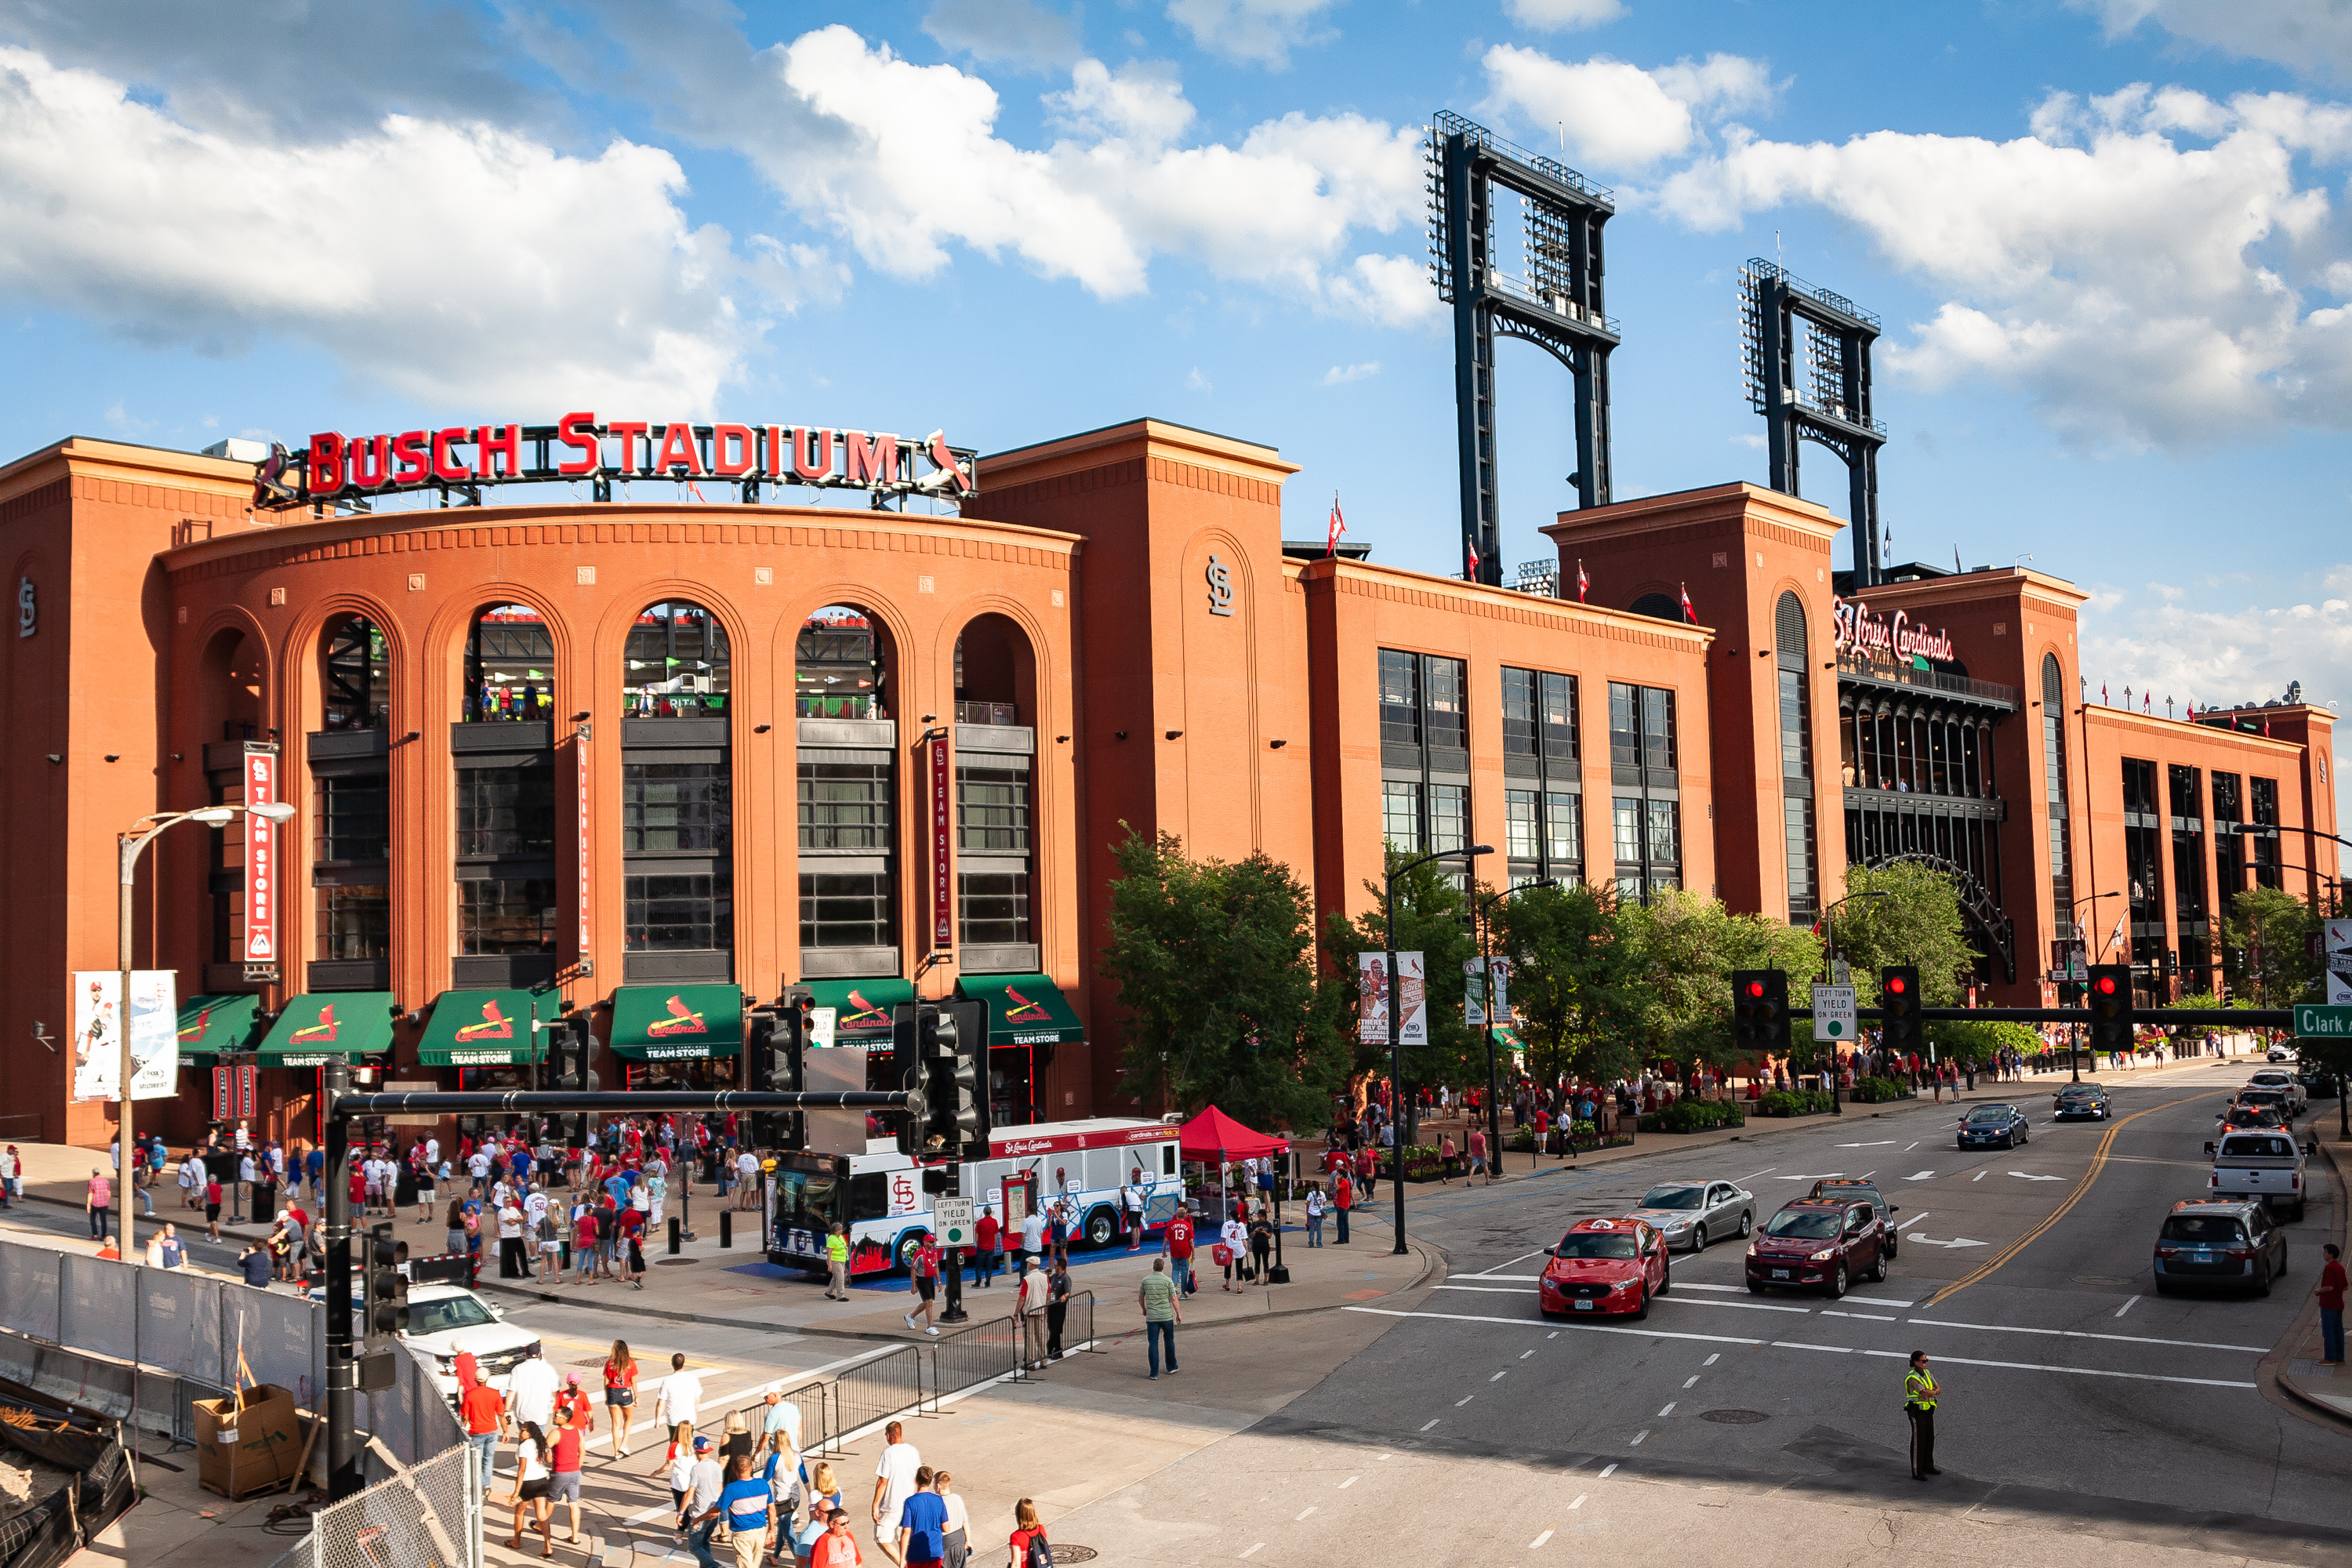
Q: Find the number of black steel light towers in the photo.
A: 2